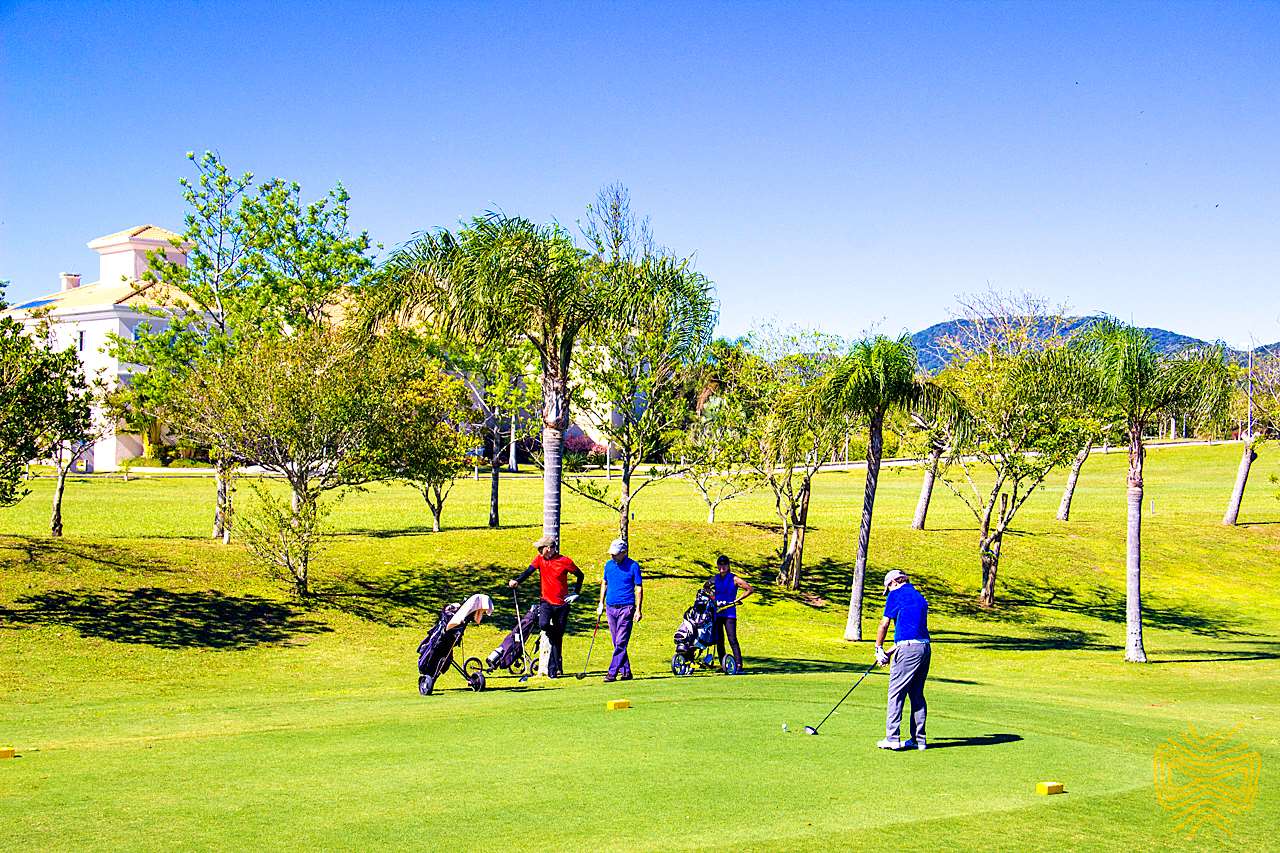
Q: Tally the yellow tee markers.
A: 3